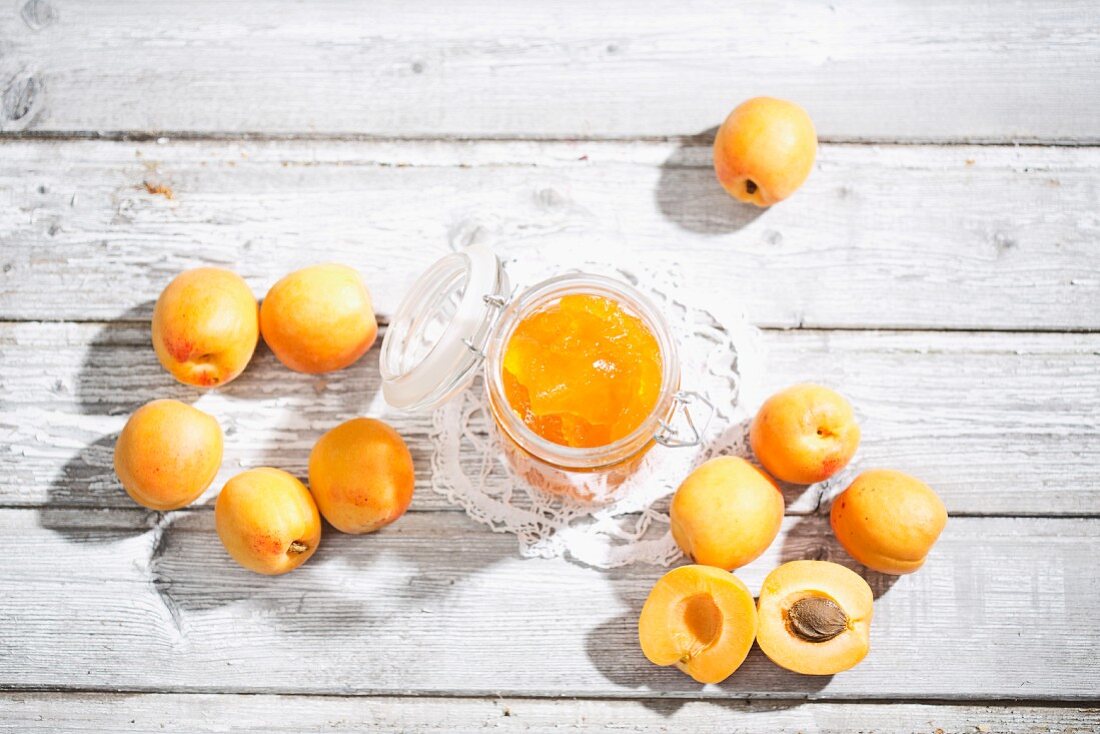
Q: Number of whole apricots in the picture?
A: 9